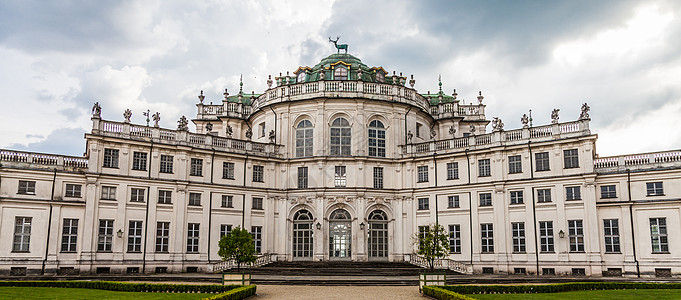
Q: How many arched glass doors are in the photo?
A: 3